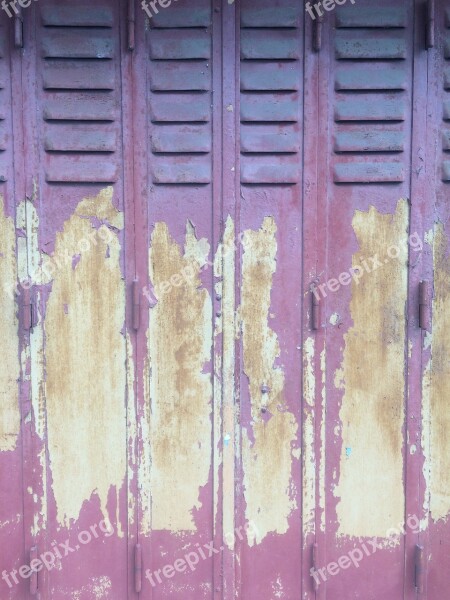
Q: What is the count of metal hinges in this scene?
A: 12